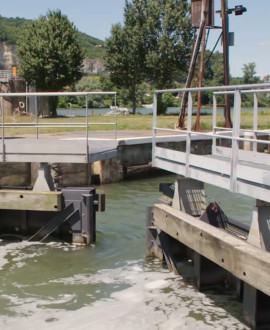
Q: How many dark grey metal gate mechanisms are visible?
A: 2